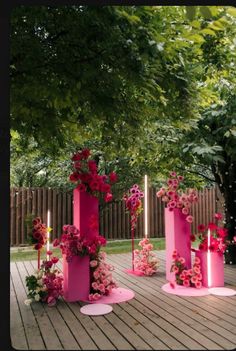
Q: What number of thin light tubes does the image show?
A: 3